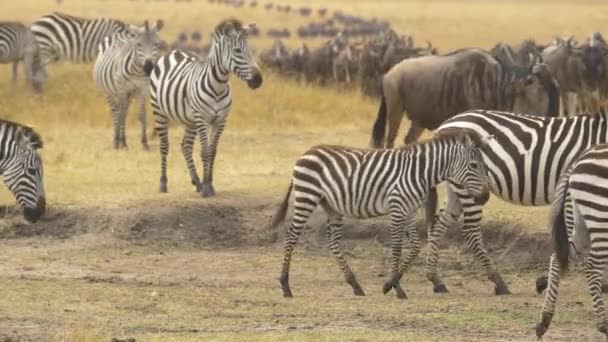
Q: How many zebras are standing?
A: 8